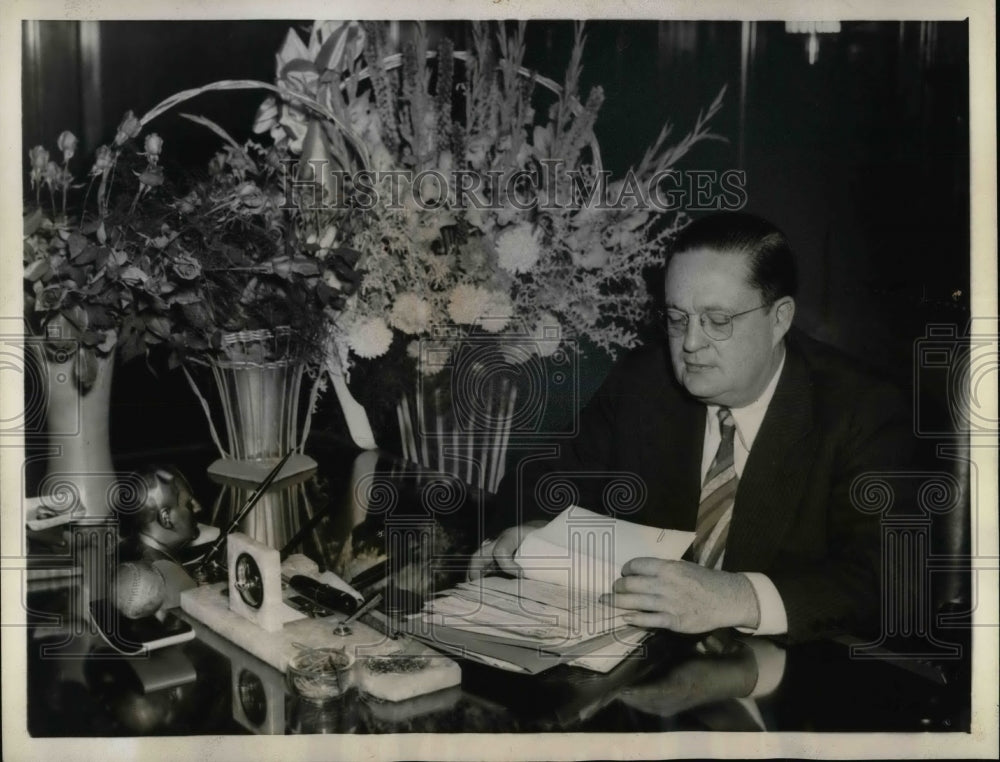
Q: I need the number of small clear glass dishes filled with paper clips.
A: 1